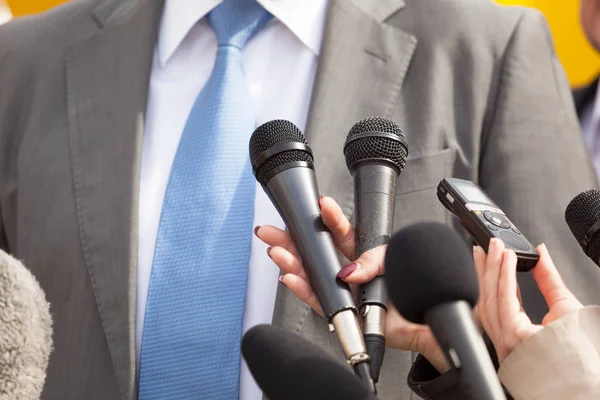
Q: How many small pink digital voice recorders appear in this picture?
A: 0